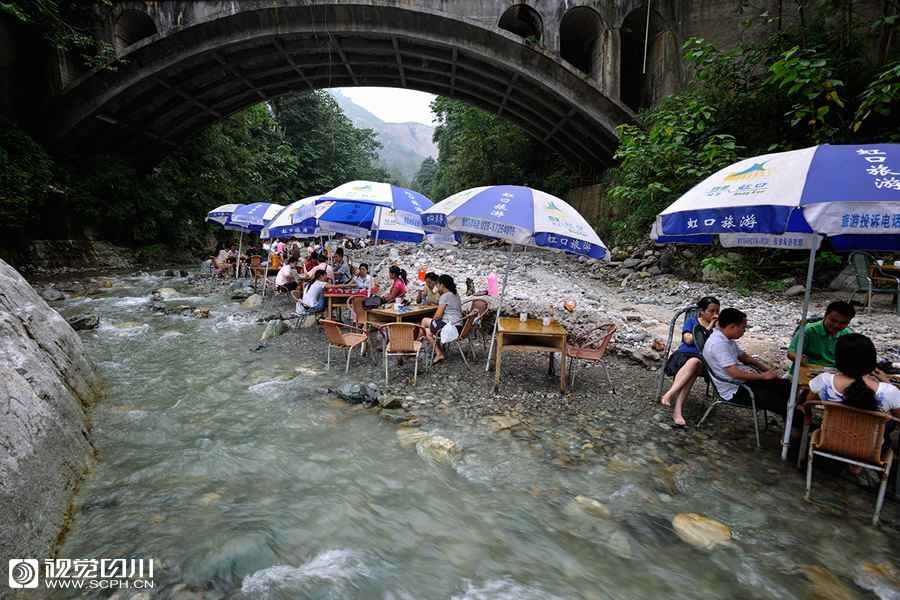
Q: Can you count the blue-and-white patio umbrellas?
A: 6